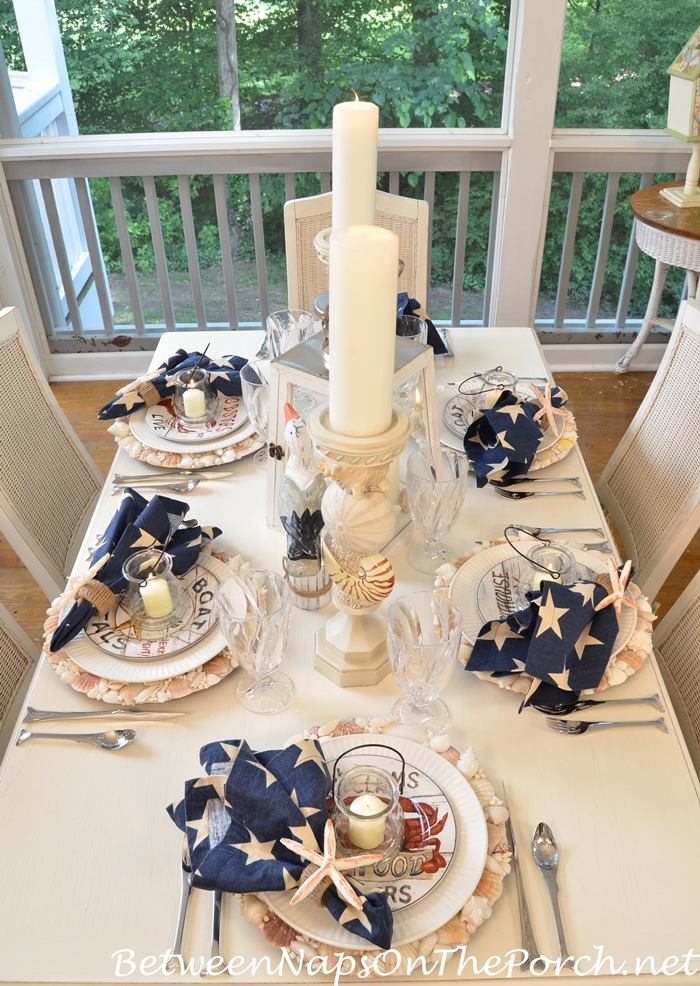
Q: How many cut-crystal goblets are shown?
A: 6